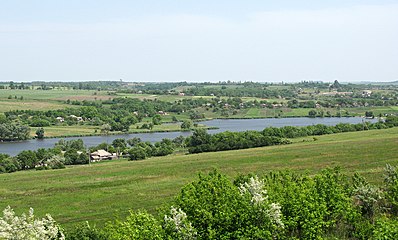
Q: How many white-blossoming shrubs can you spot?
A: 3